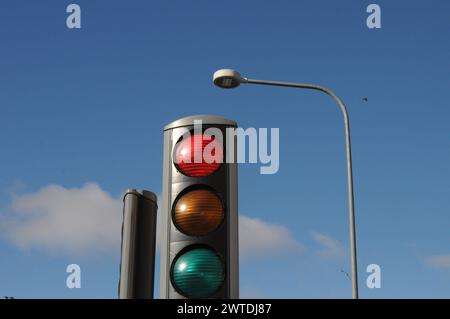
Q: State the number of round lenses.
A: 3